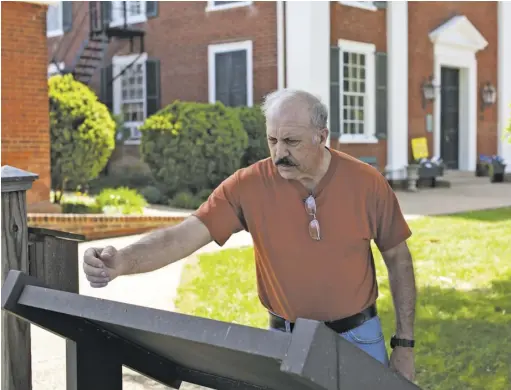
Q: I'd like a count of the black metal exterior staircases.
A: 1